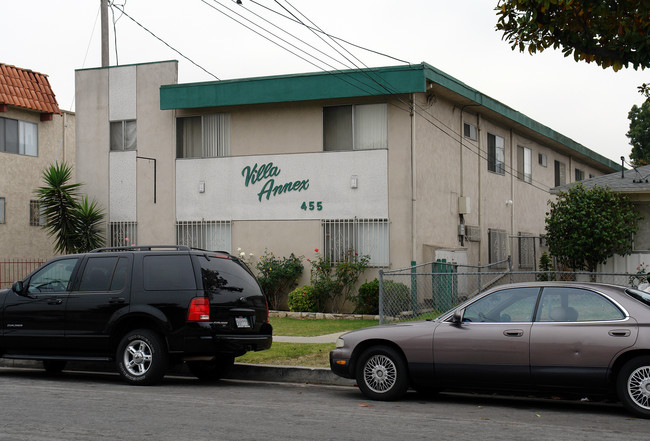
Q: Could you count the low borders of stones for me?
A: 1